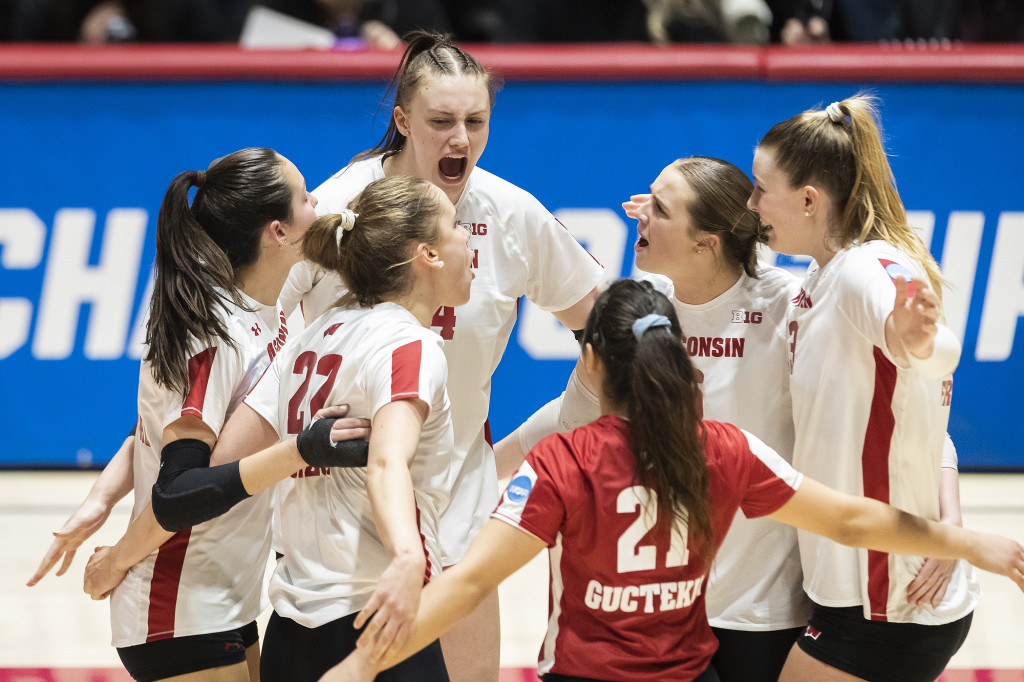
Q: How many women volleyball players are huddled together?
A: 6